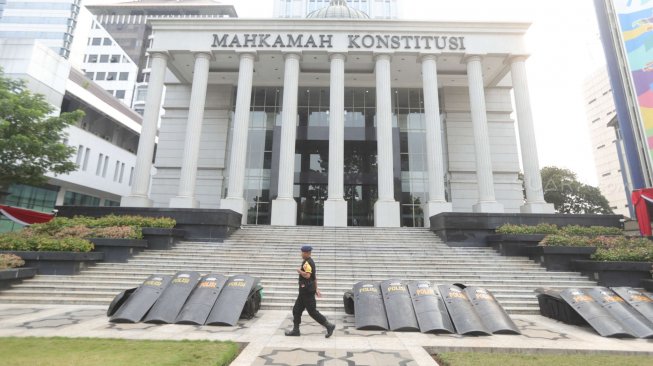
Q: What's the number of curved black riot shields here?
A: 12